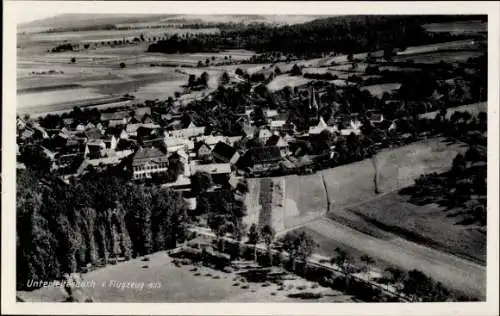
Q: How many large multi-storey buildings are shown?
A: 1